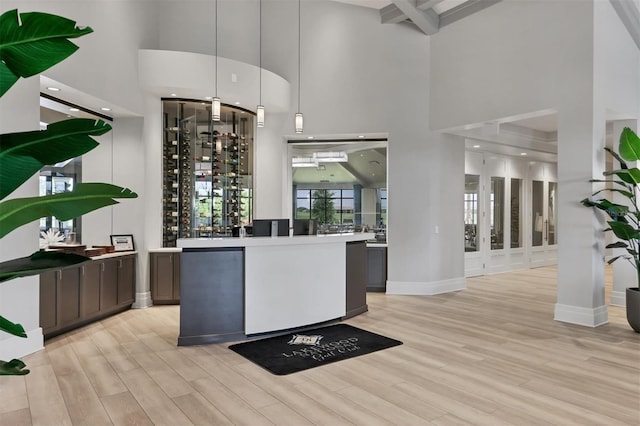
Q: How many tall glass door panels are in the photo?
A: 5